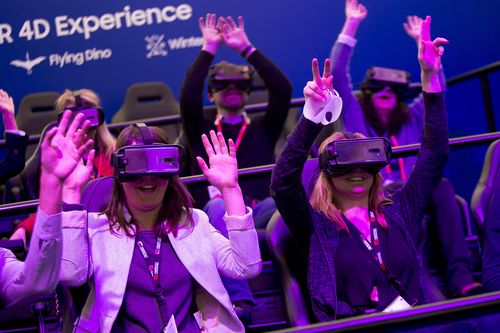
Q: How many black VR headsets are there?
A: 5